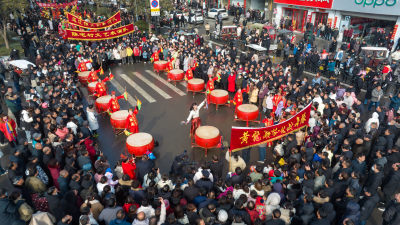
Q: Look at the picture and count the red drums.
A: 11